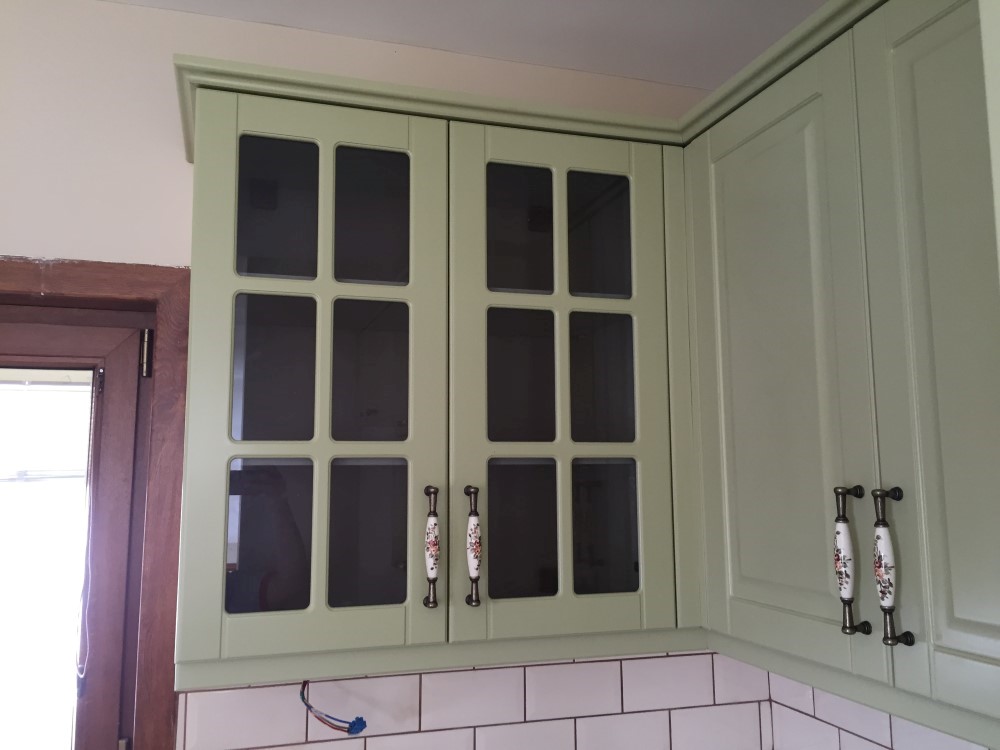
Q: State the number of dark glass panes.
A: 12